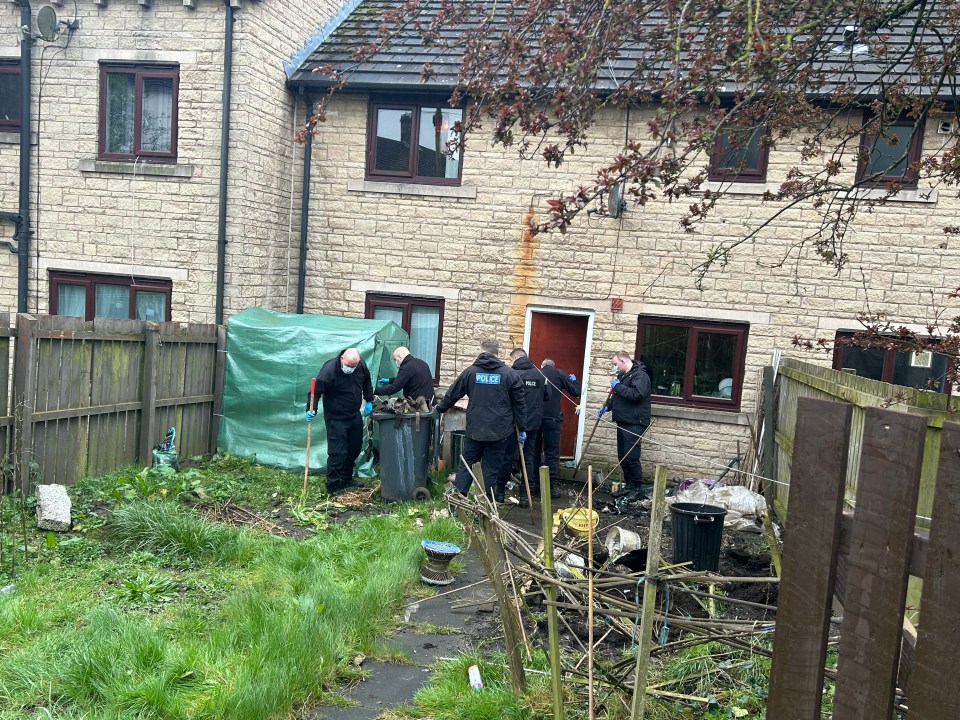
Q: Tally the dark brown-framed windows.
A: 9